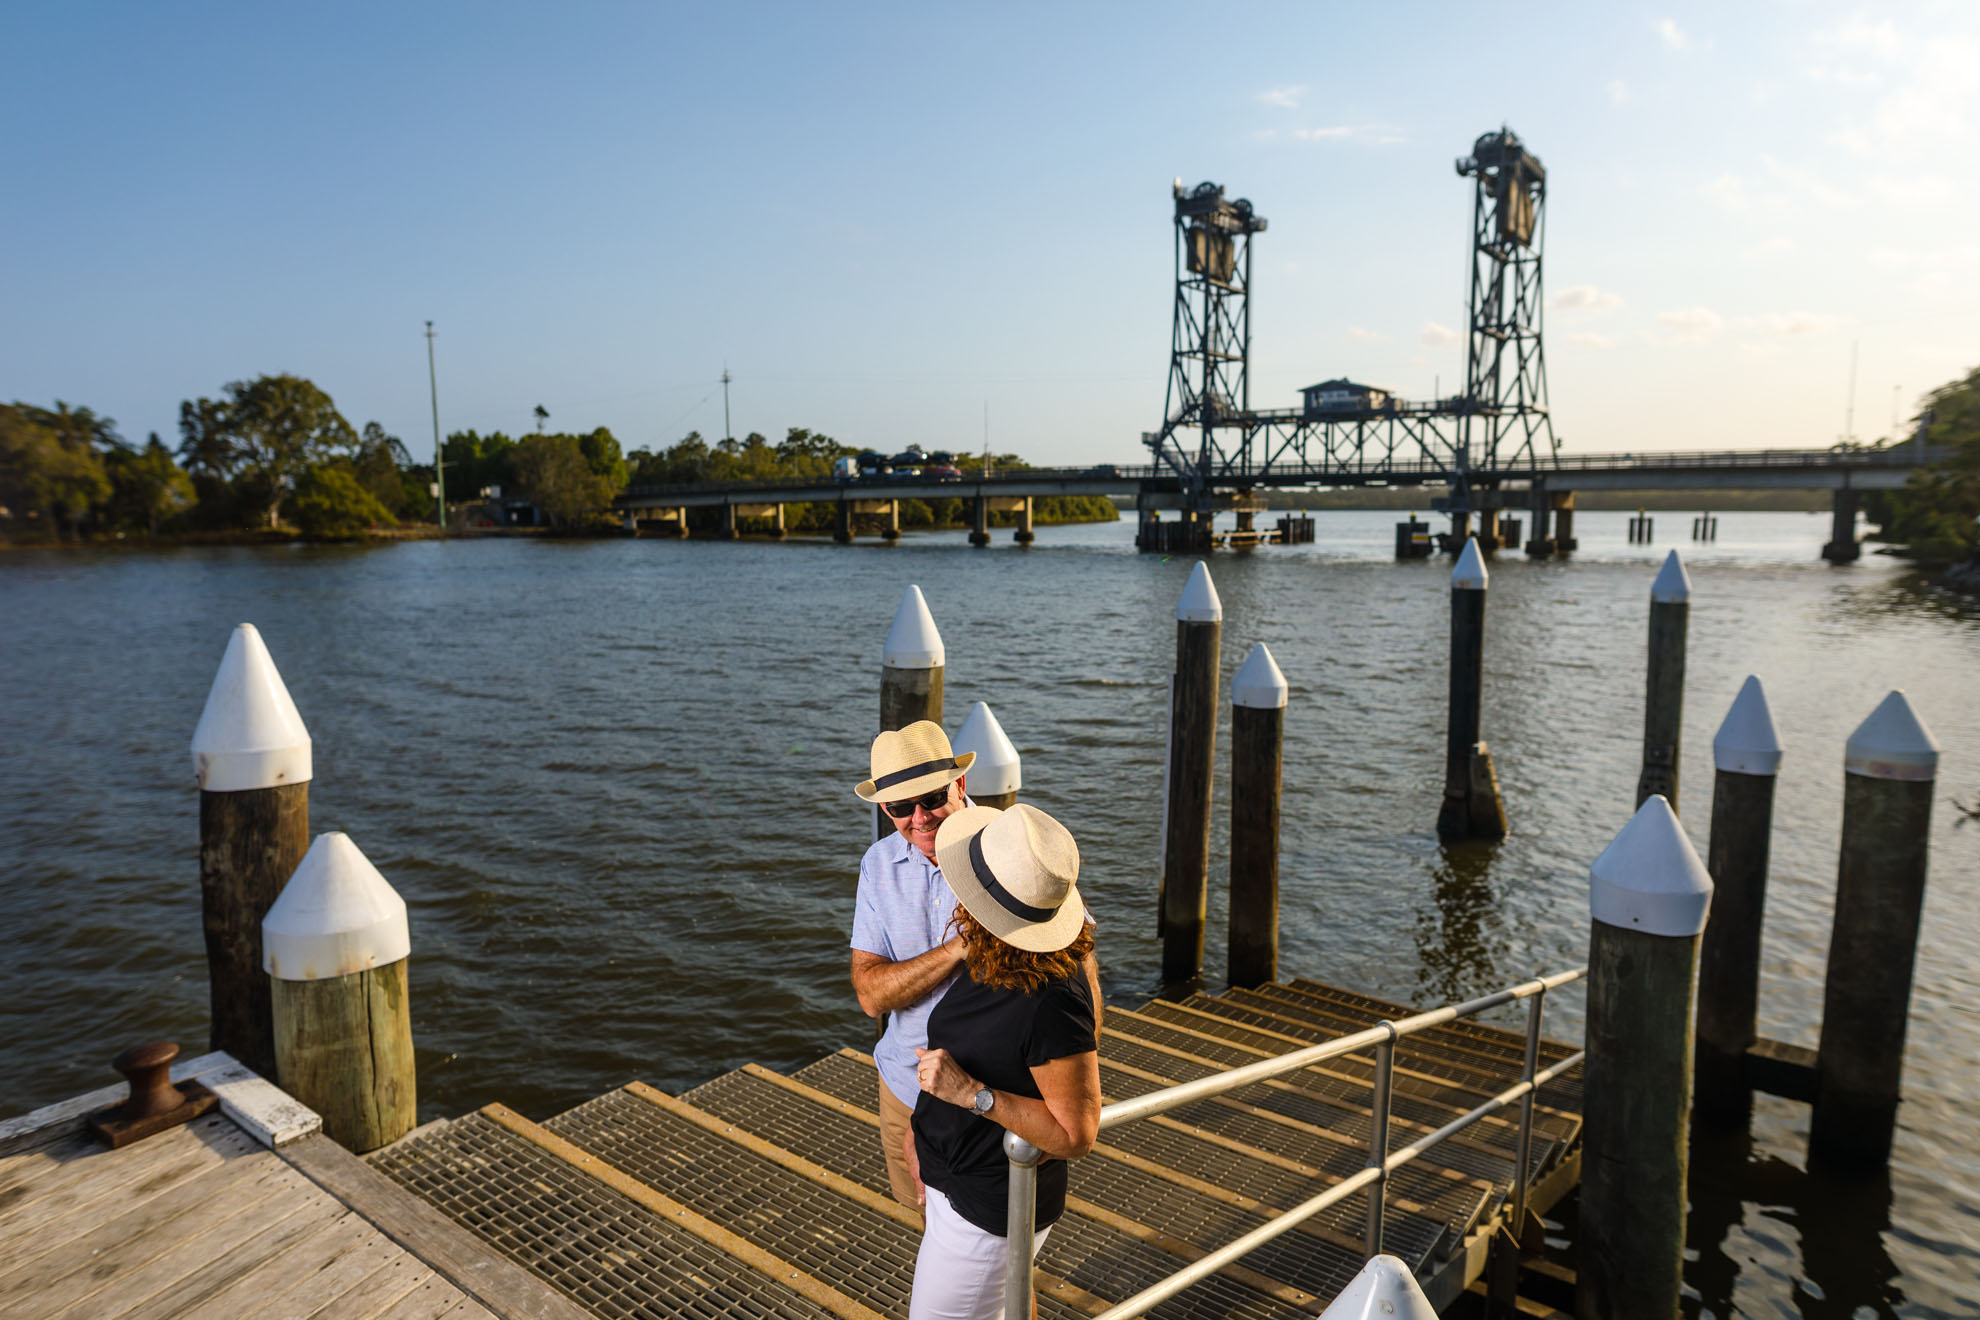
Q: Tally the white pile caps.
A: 12